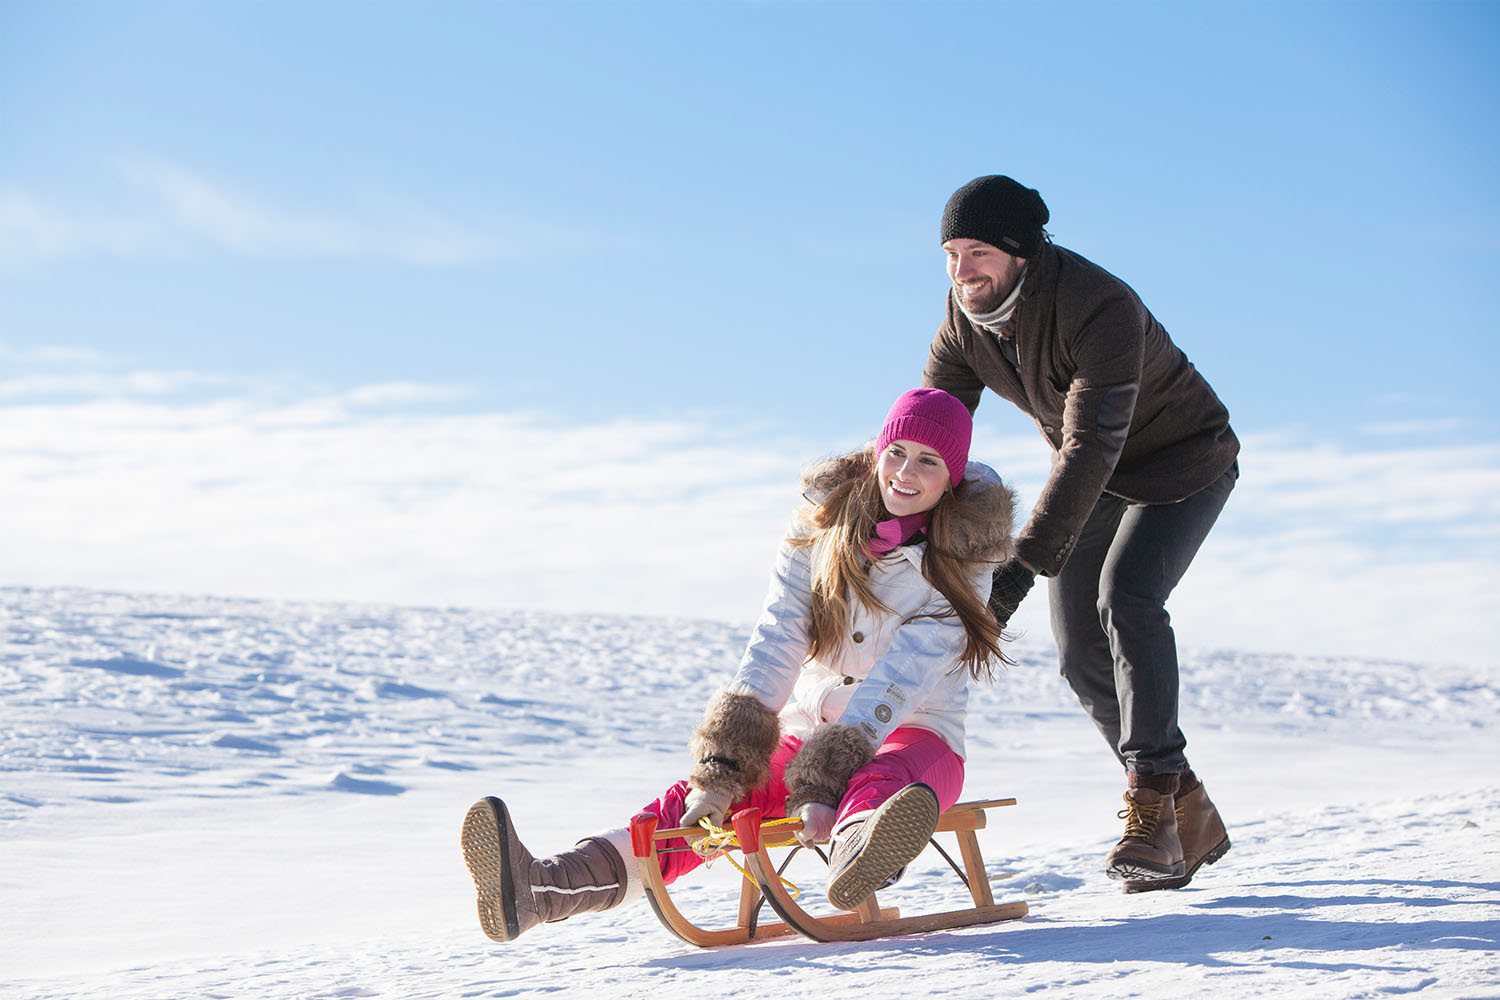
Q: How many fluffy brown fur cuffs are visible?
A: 2